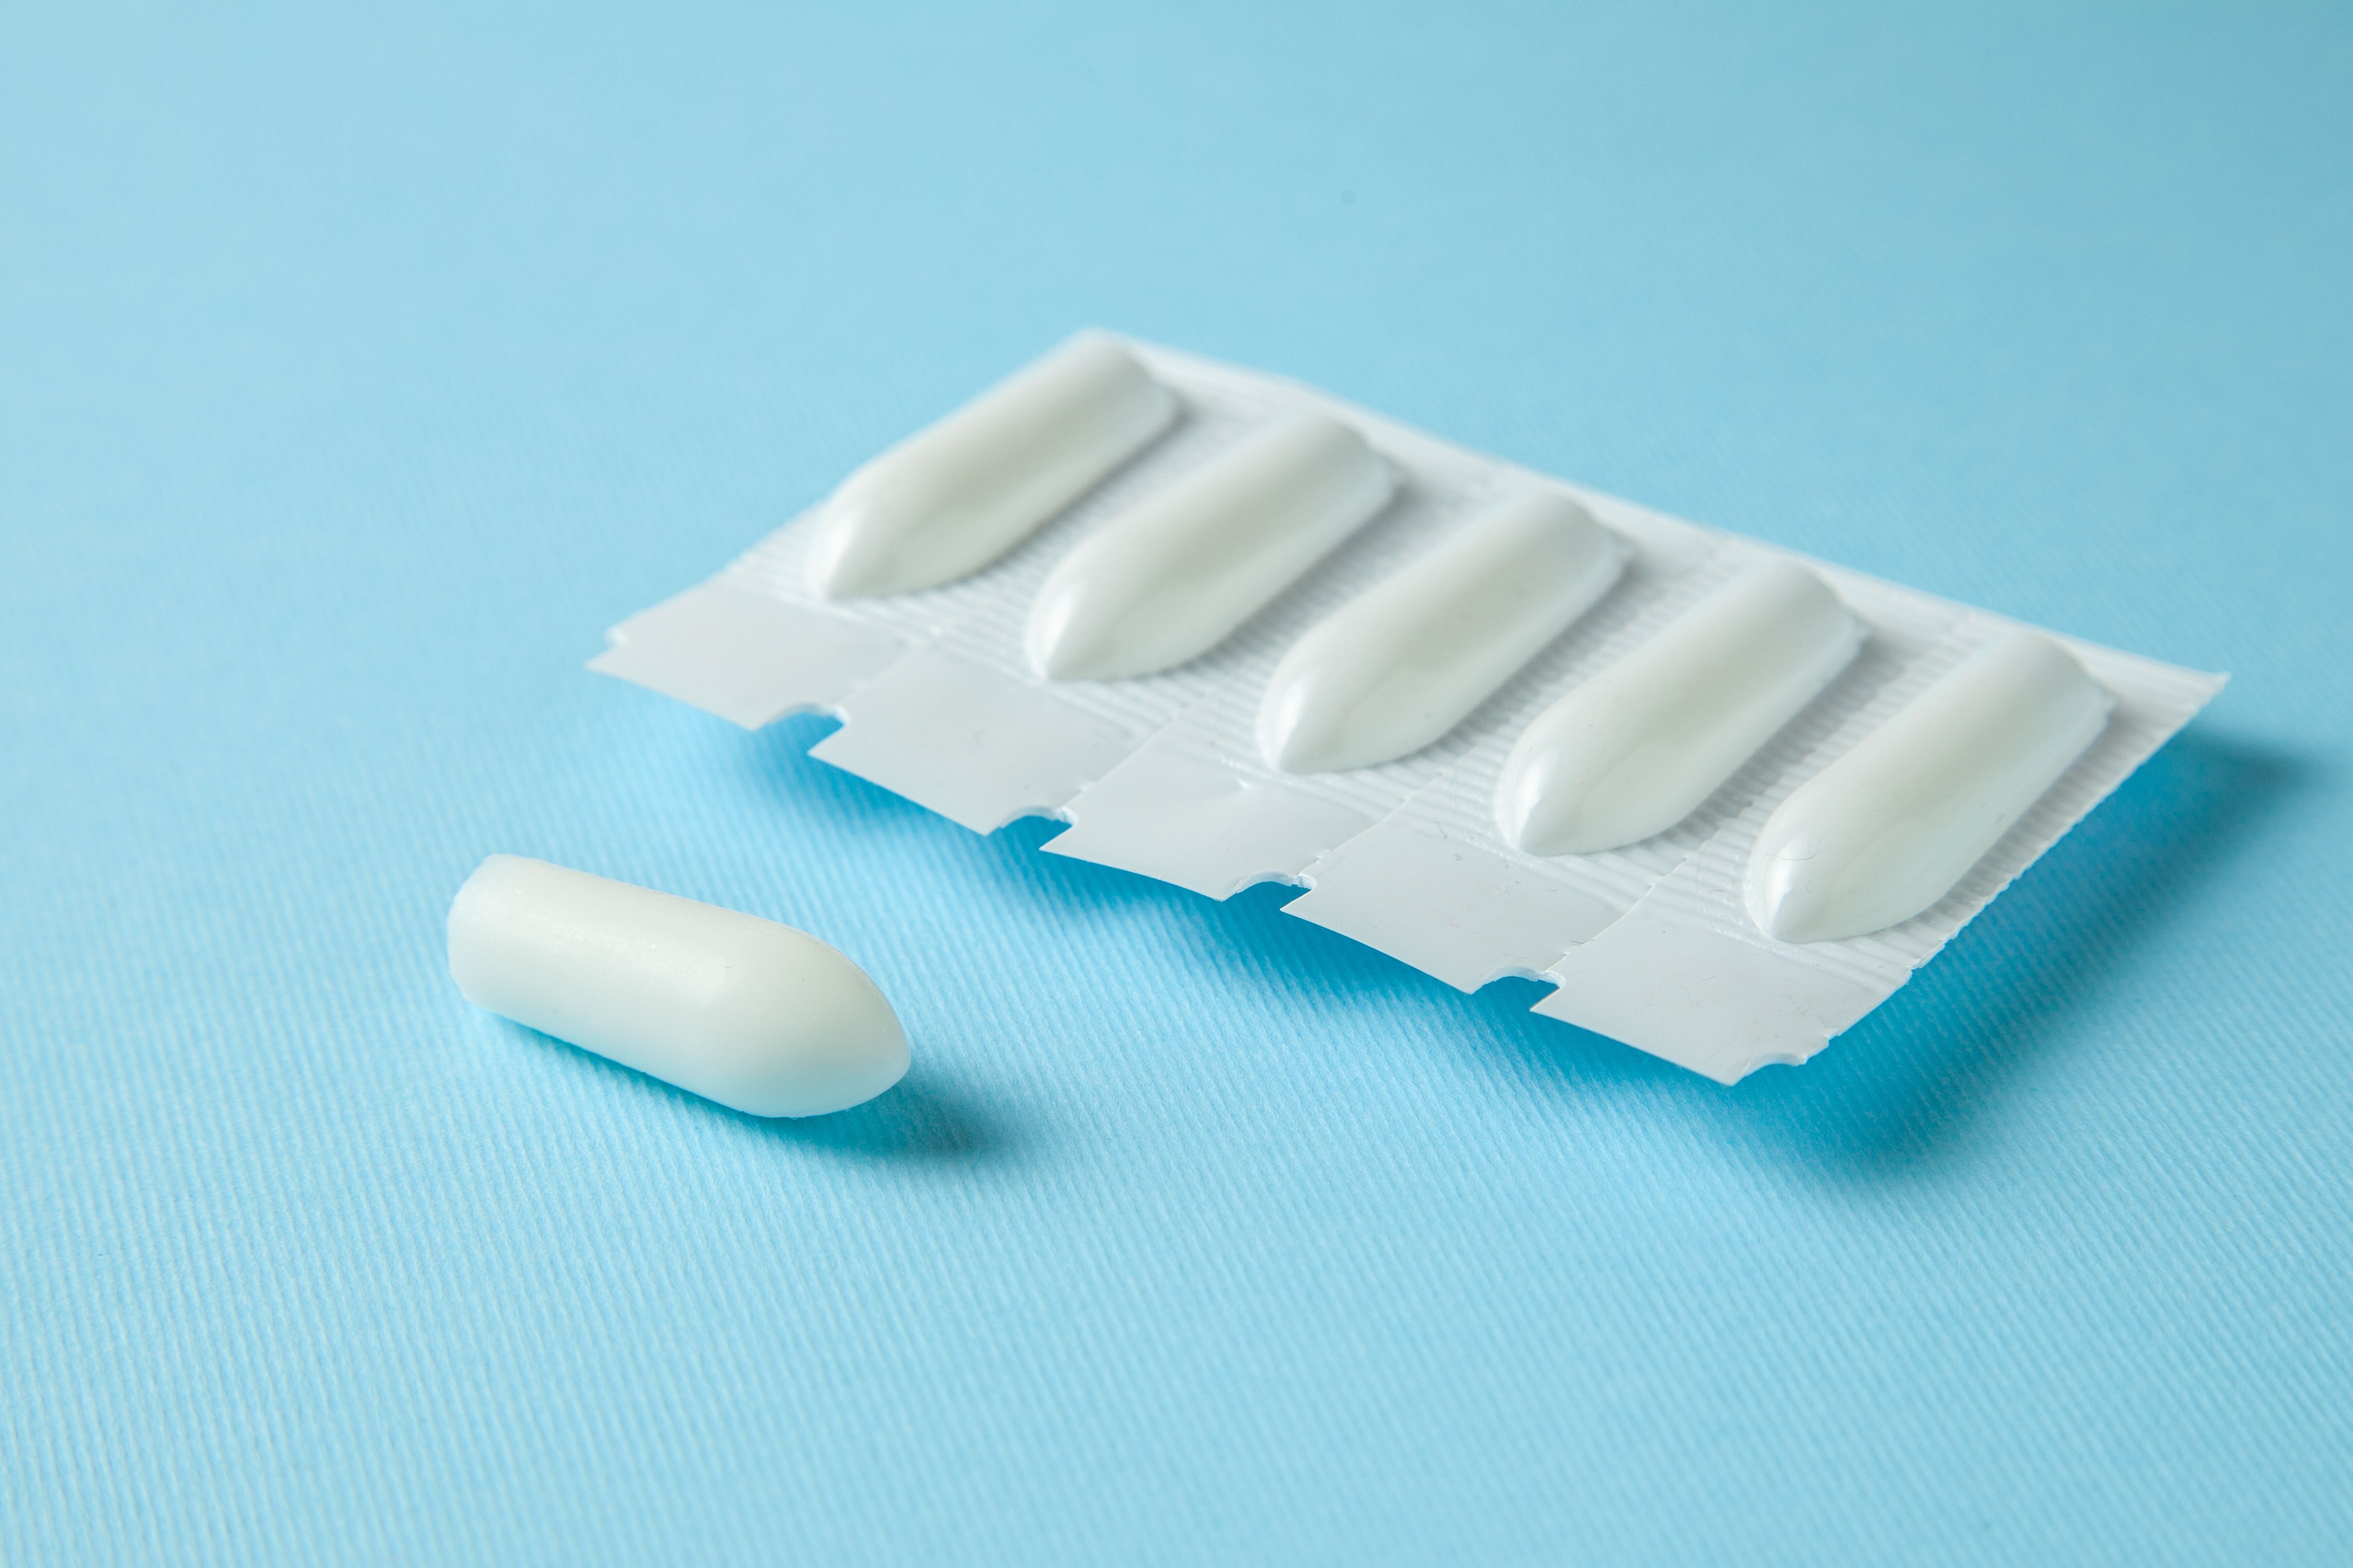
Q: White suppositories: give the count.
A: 6